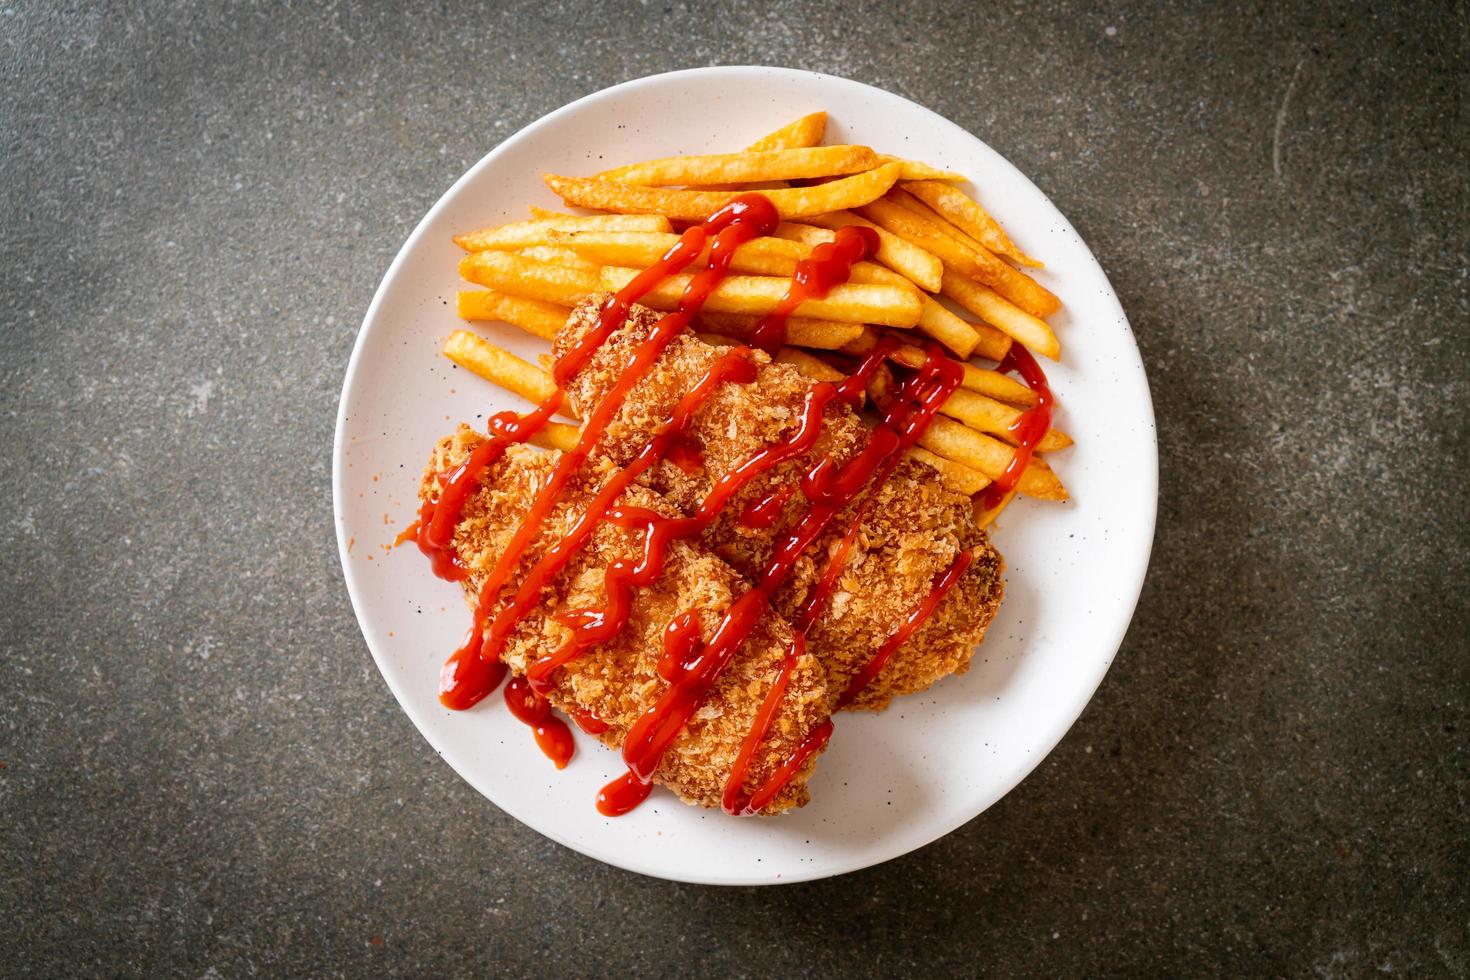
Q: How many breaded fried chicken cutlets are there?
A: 3